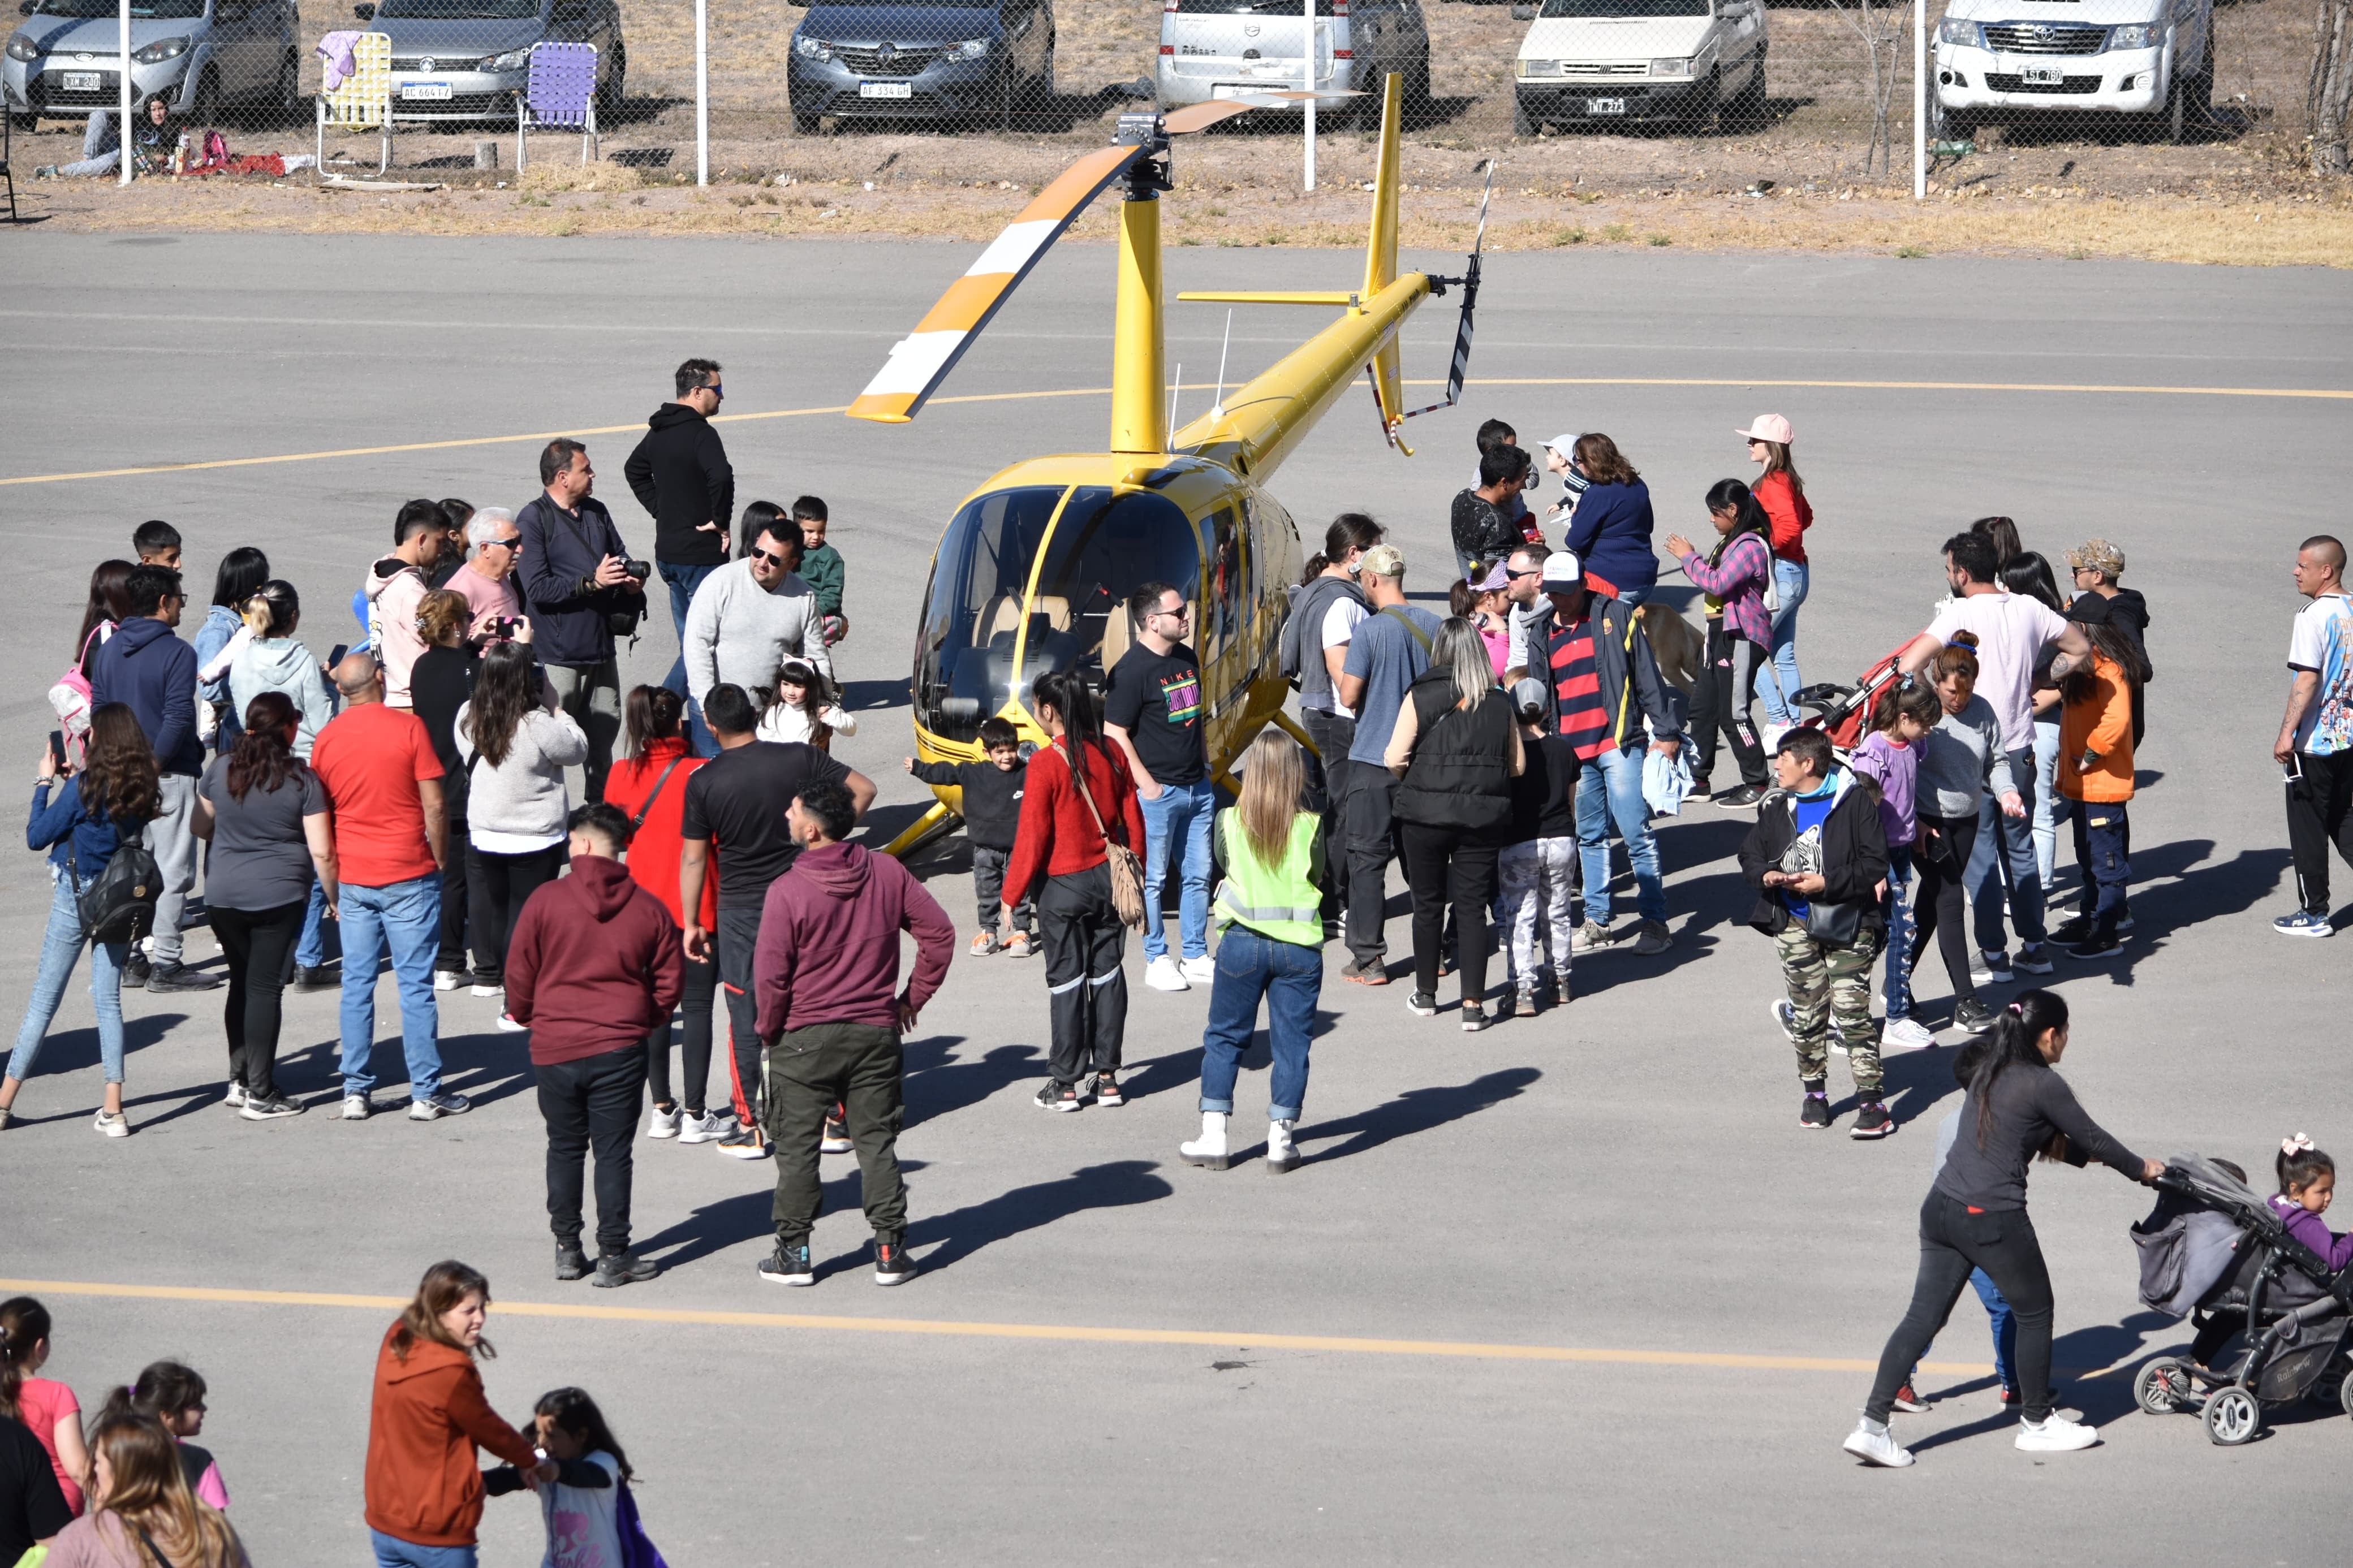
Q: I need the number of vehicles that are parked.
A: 6